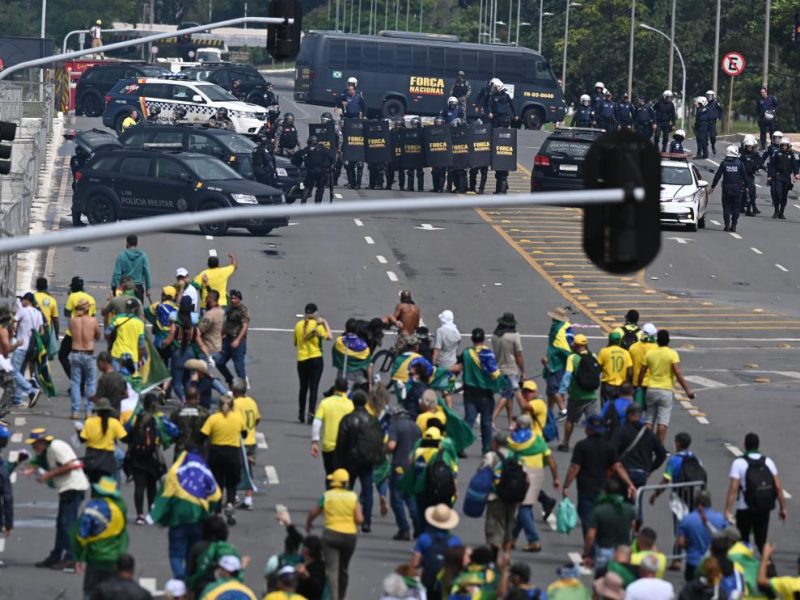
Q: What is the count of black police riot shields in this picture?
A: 9